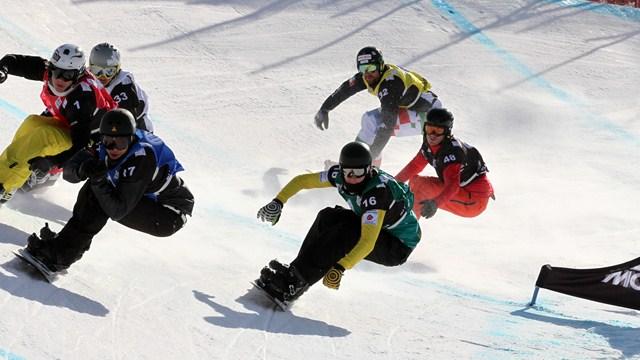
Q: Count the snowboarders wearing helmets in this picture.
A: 6